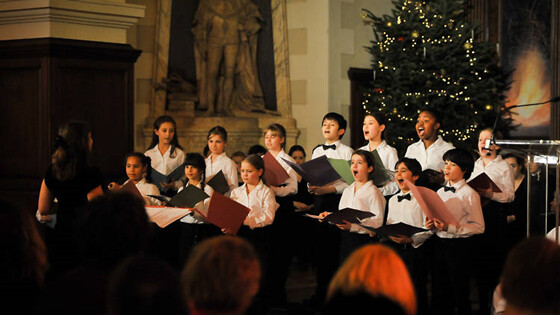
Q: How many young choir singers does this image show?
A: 13